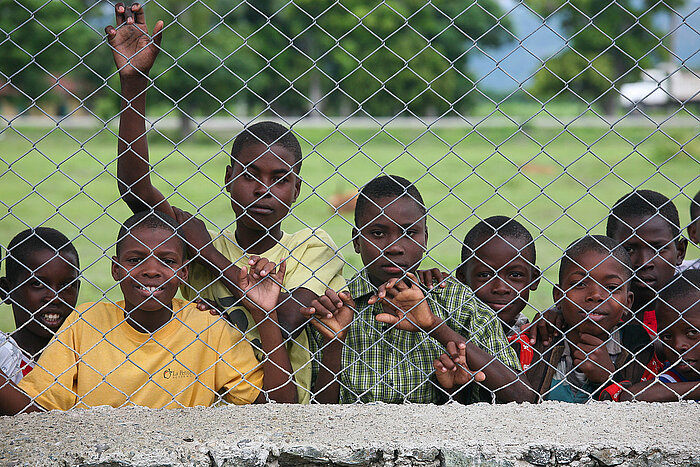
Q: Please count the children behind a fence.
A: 9